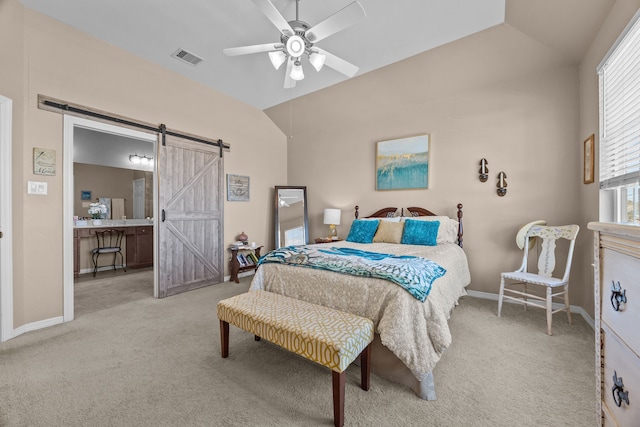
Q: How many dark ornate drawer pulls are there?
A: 2